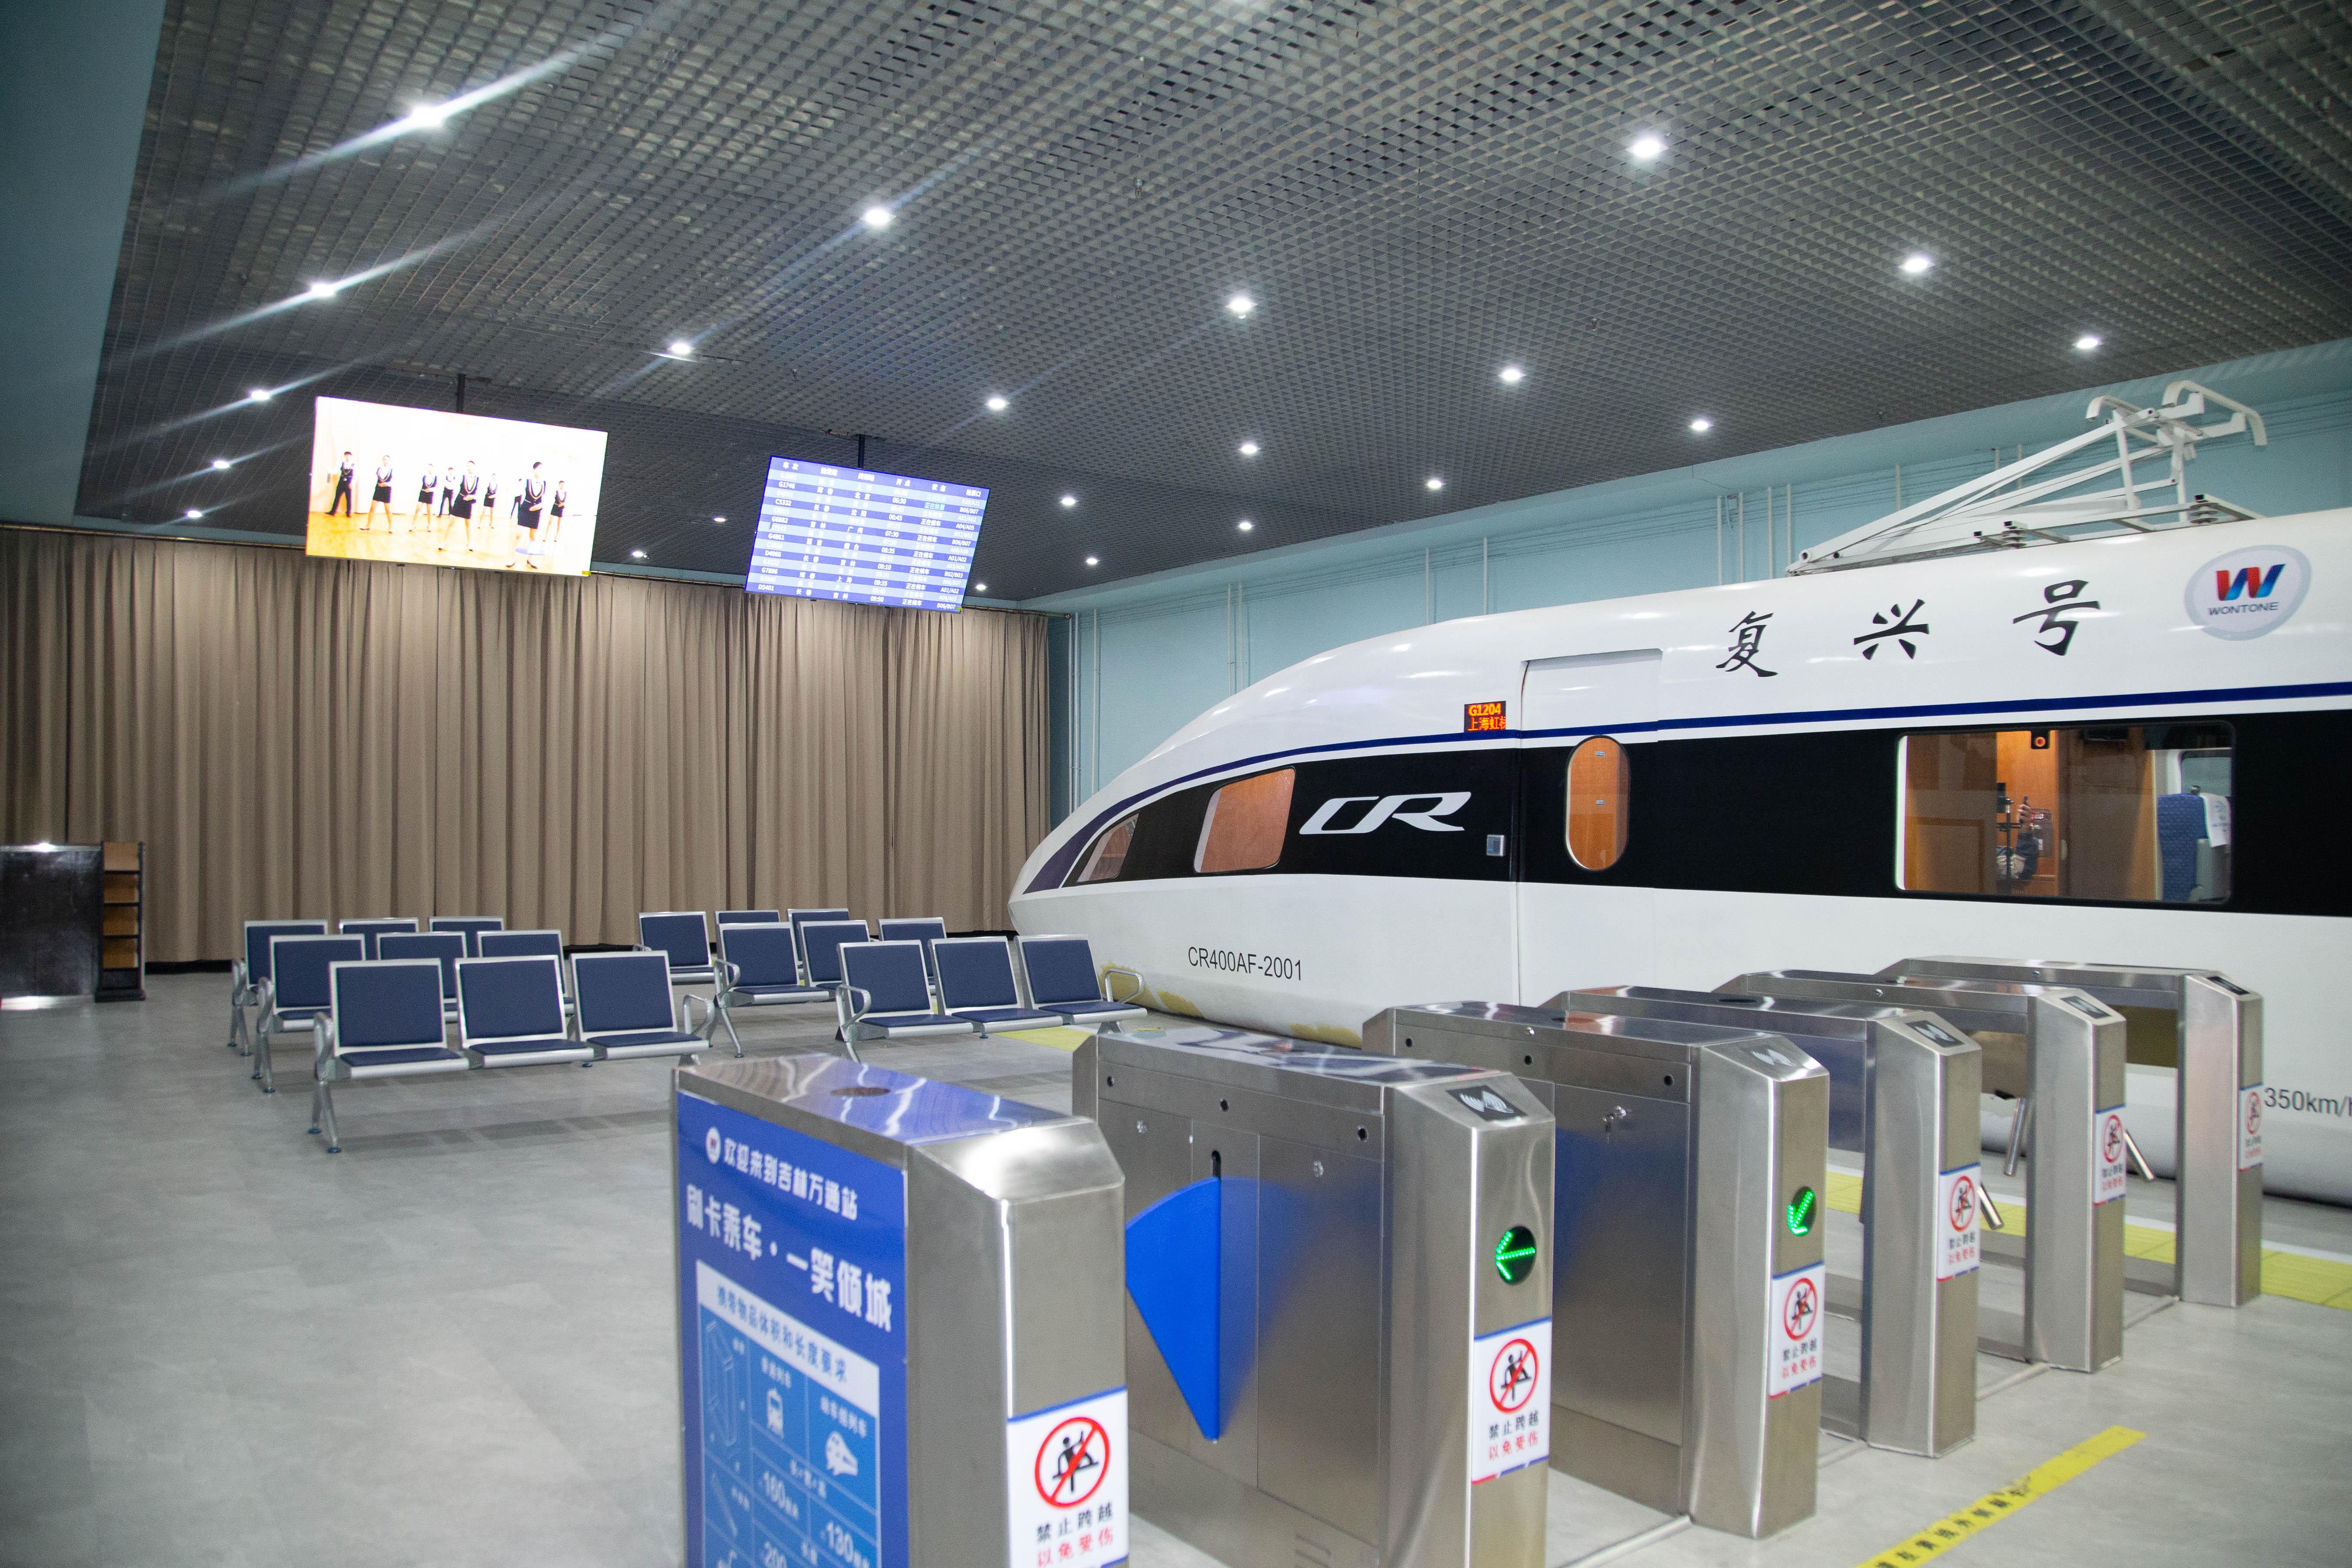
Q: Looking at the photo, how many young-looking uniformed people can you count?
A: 9